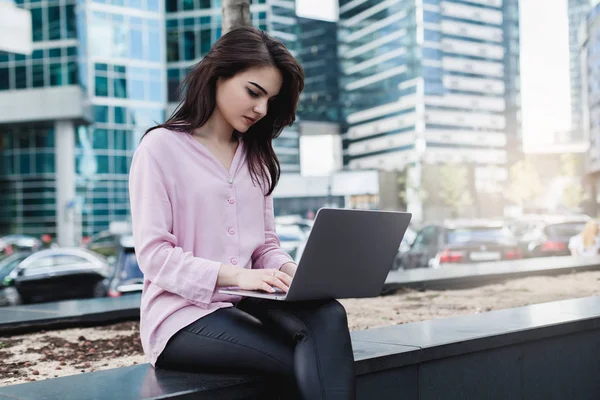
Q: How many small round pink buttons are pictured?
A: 3